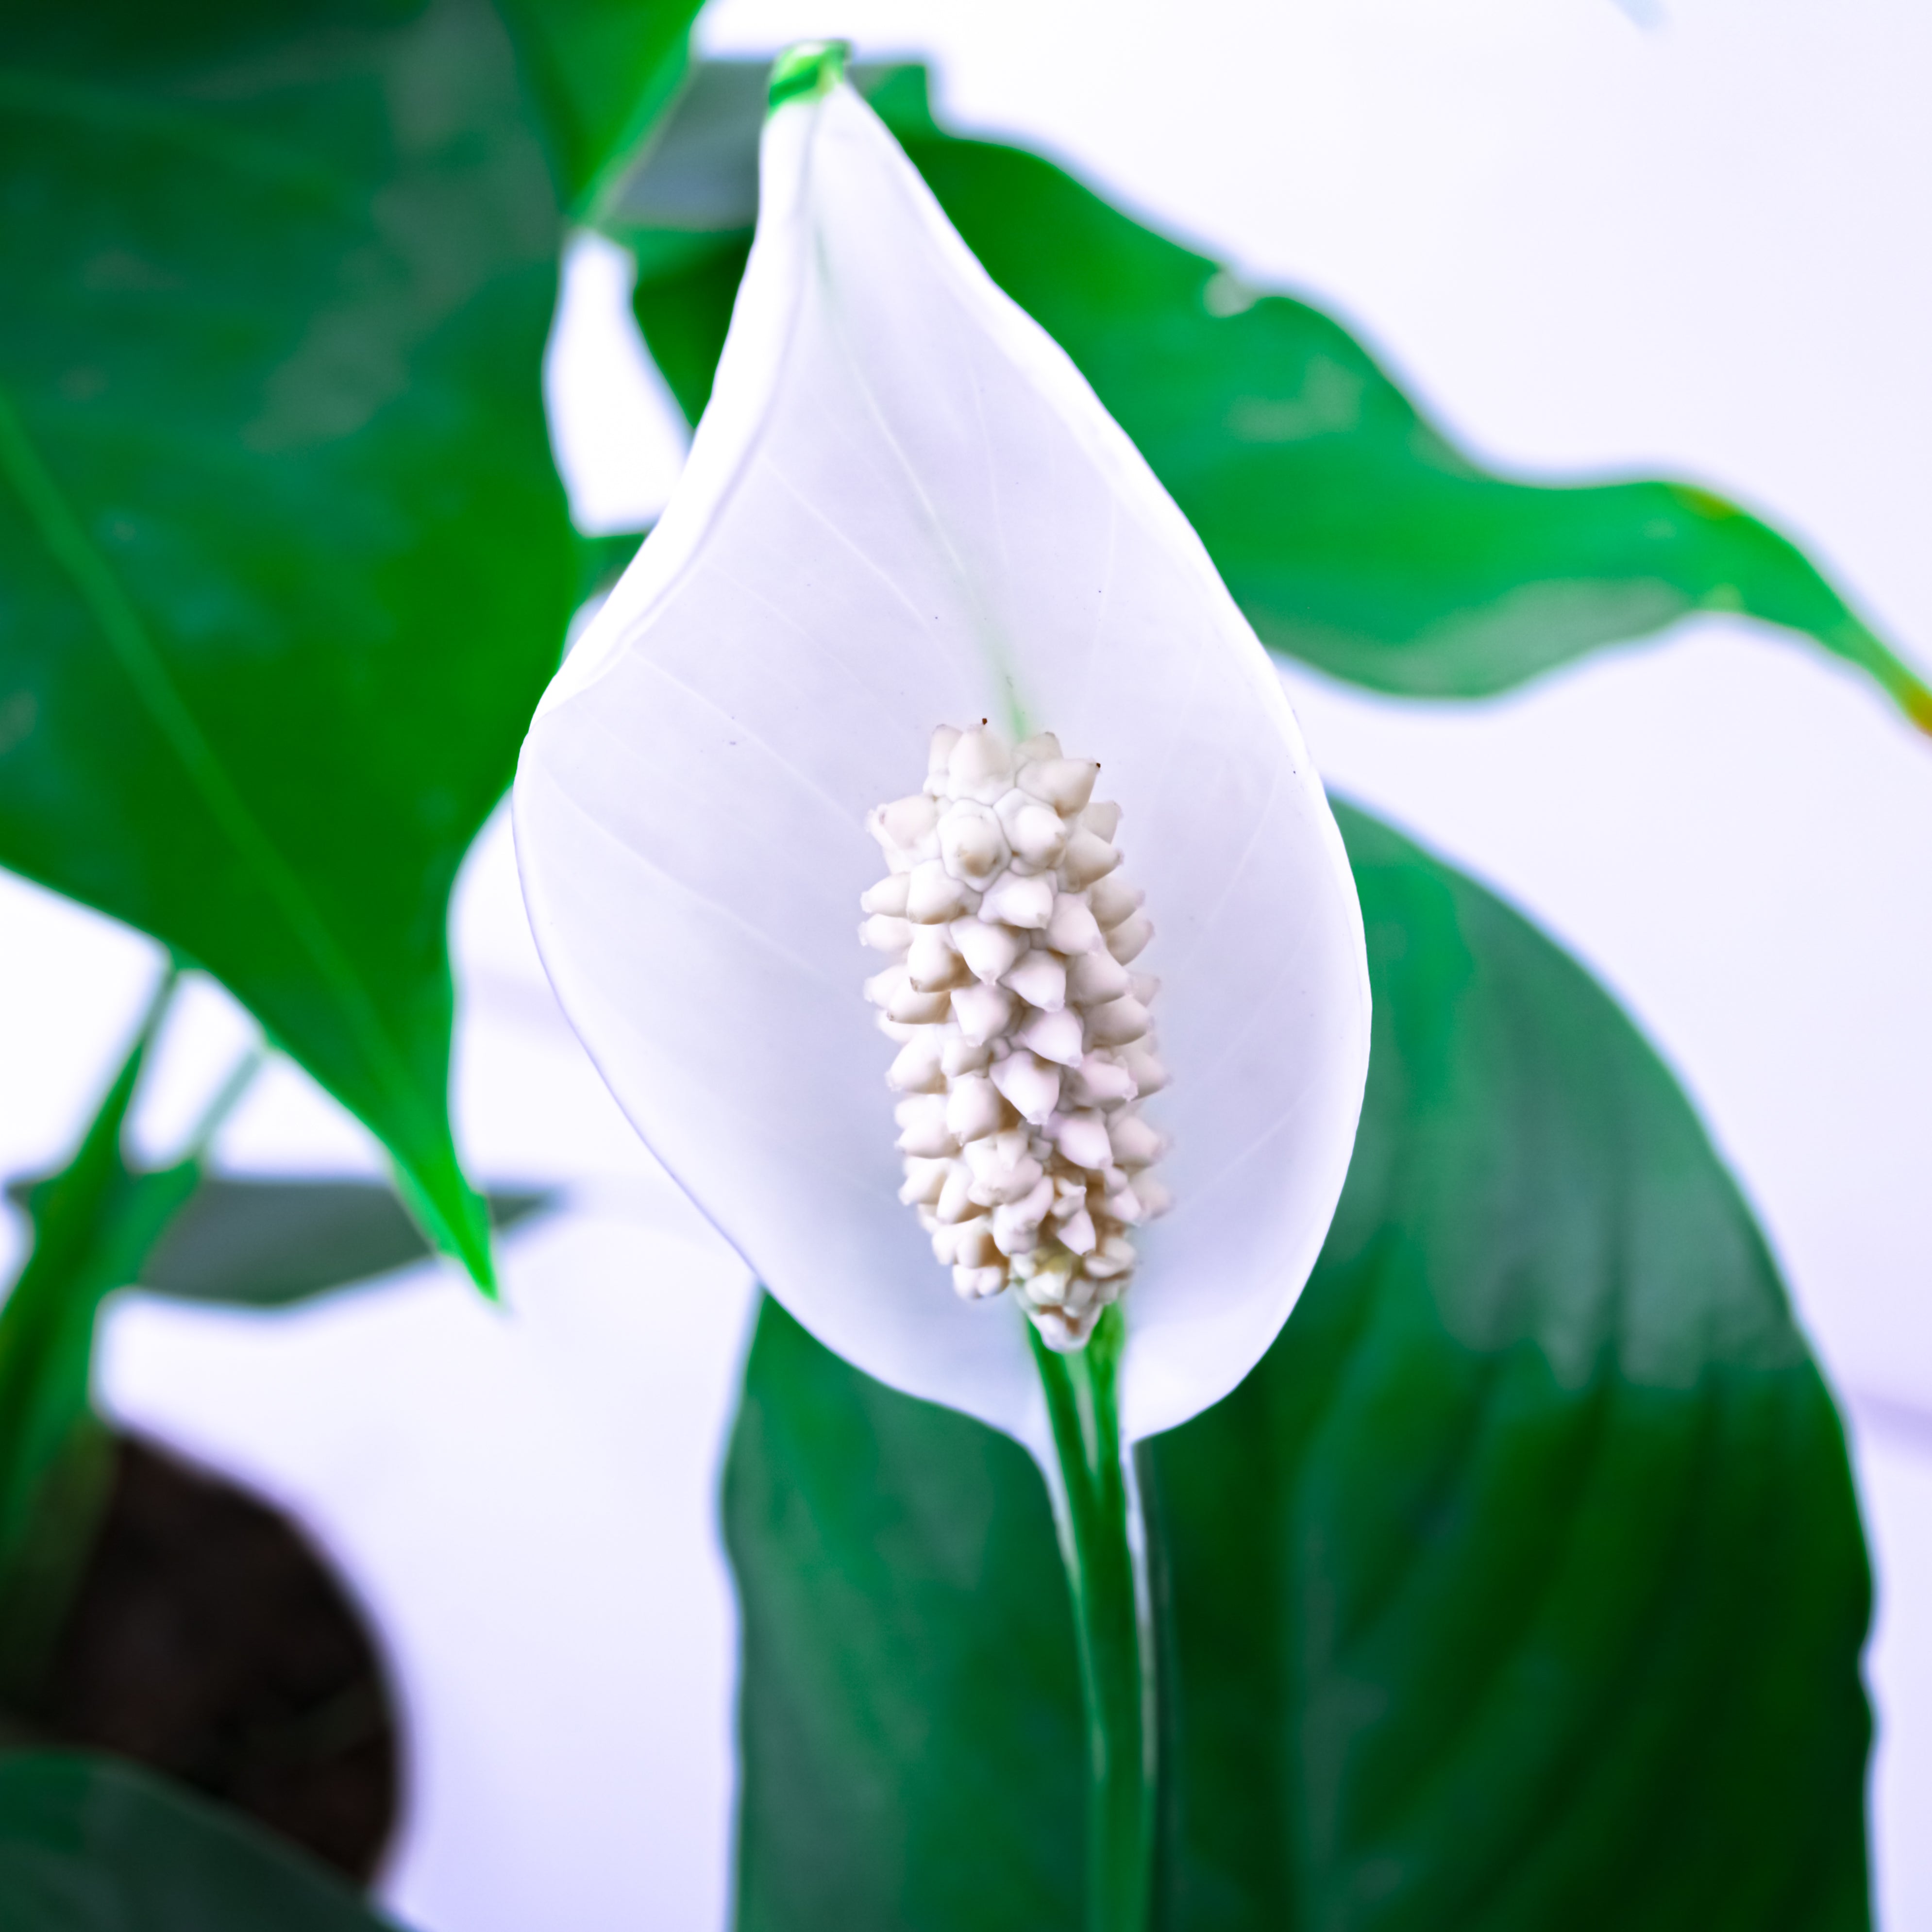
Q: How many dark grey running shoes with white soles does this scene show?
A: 0